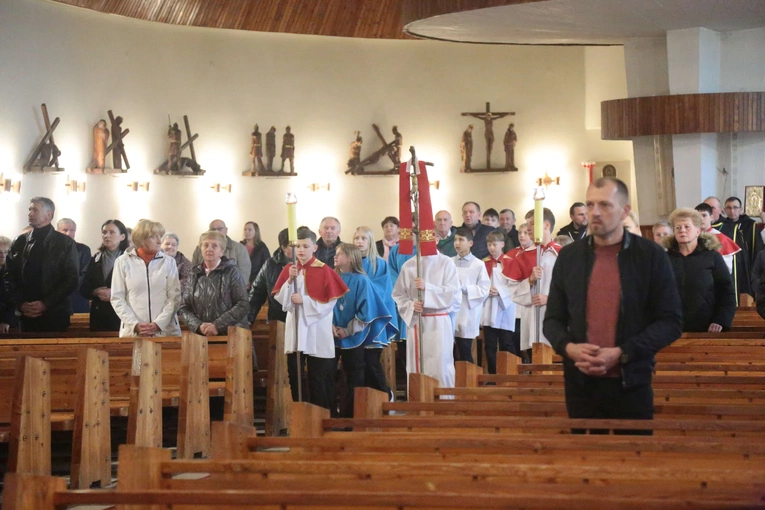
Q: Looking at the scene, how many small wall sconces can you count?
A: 7